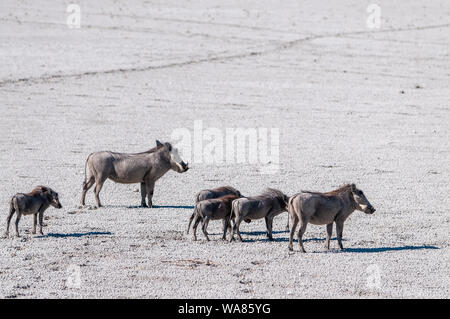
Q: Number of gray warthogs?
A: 6